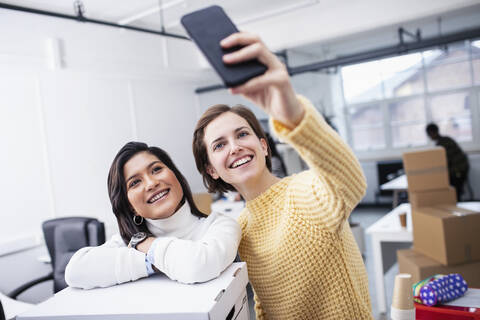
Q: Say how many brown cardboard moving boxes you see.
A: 4